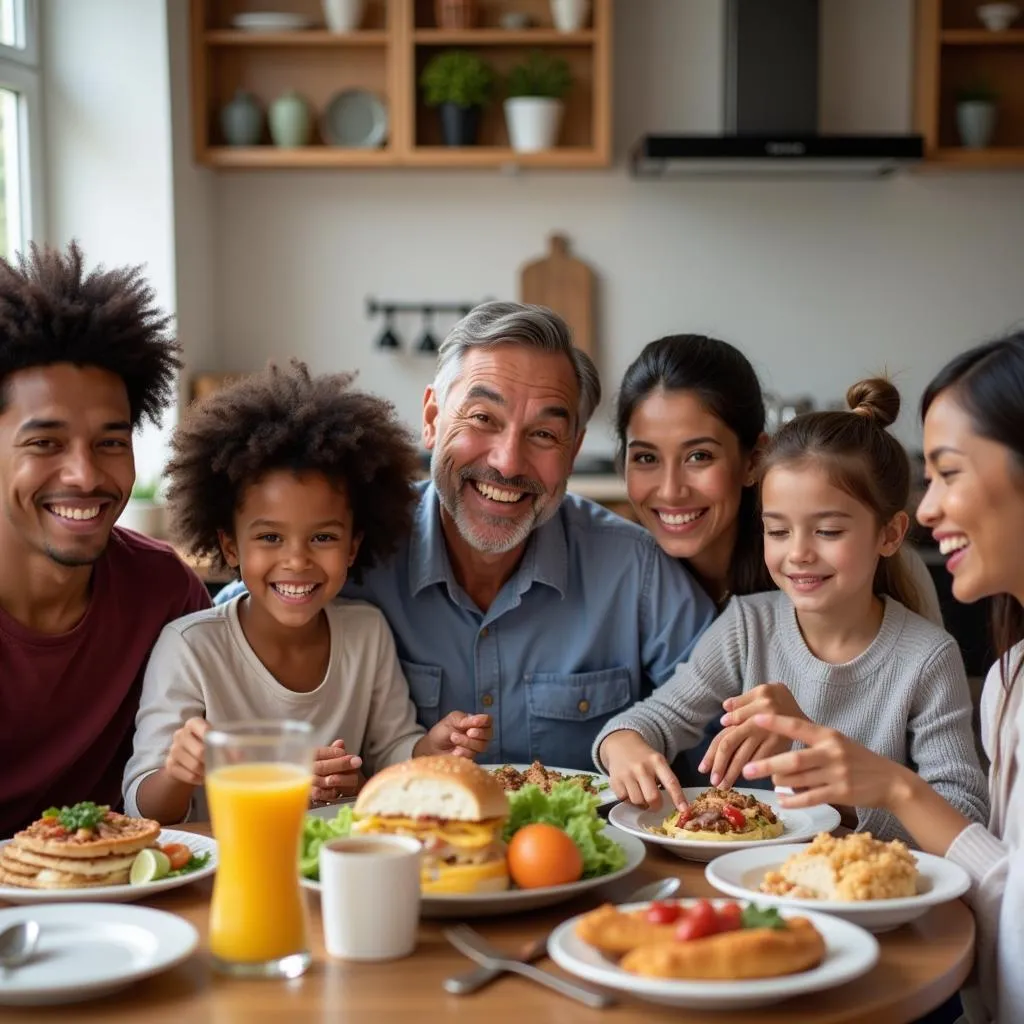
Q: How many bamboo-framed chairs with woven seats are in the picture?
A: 0